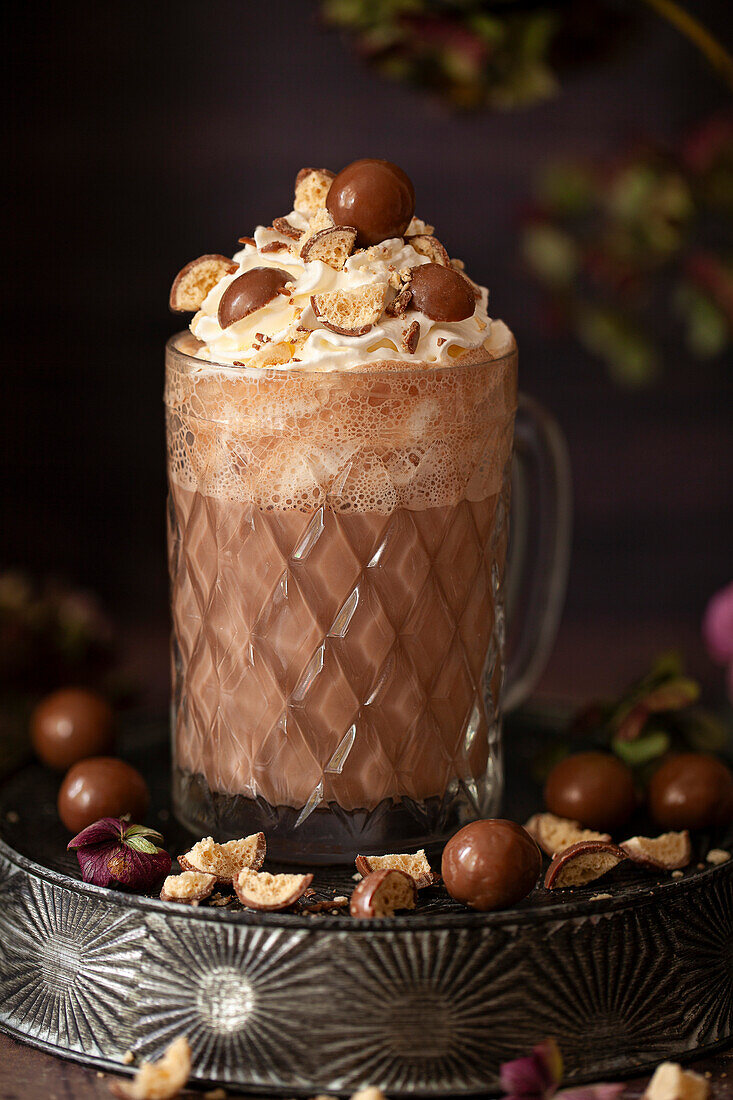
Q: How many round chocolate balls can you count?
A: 6